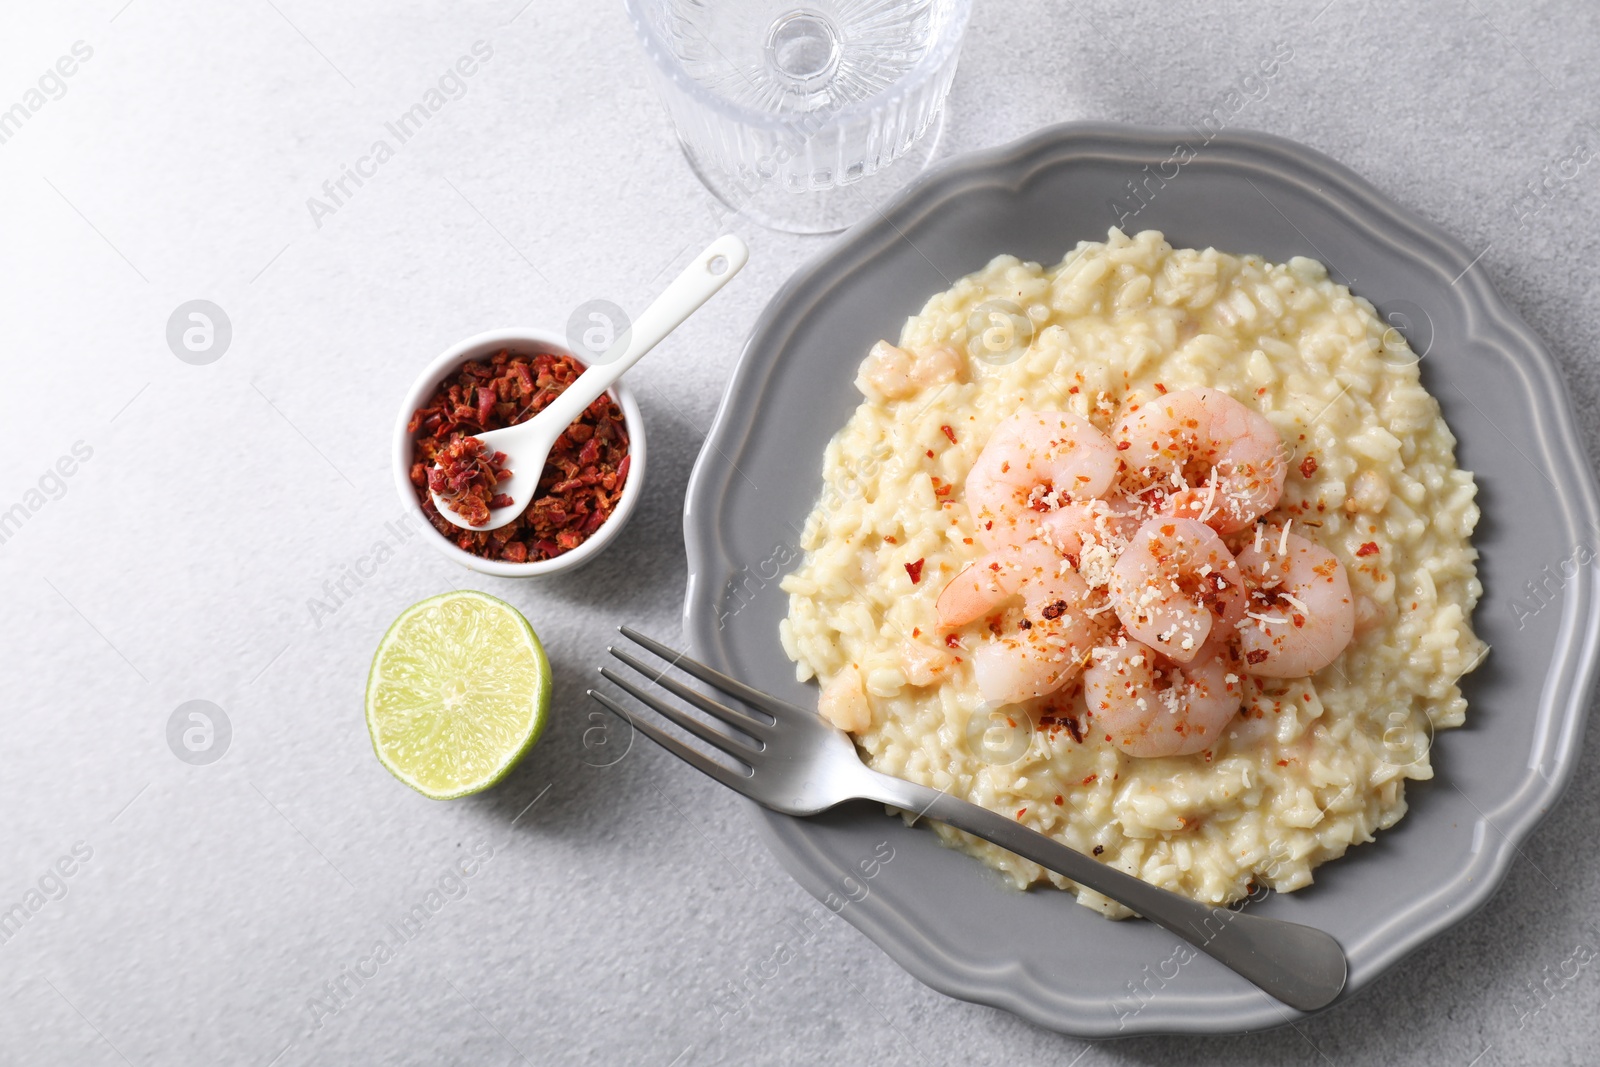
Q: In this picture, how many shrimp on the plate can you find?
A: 6